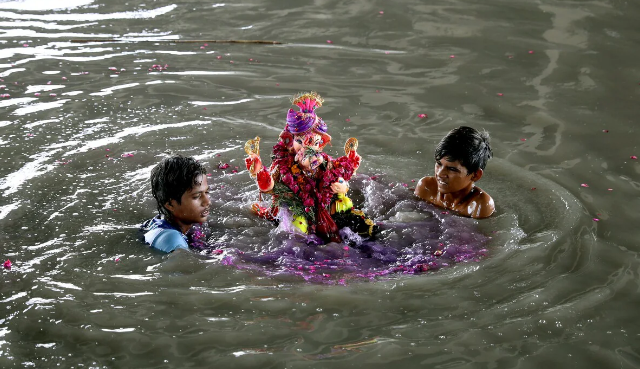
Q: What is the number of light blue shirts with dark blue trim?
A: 1